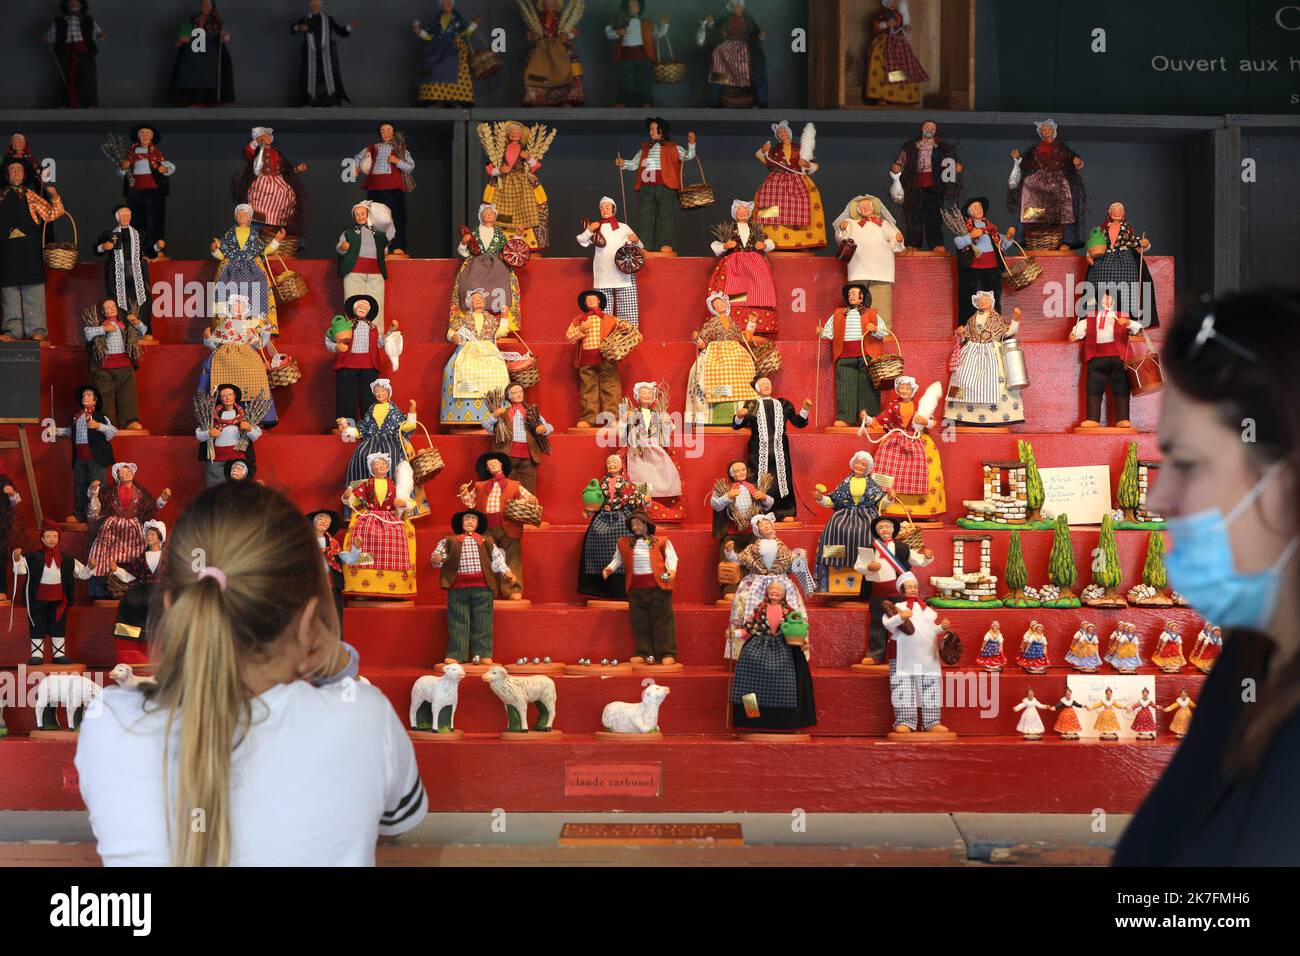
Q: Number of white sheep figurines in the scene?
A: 5